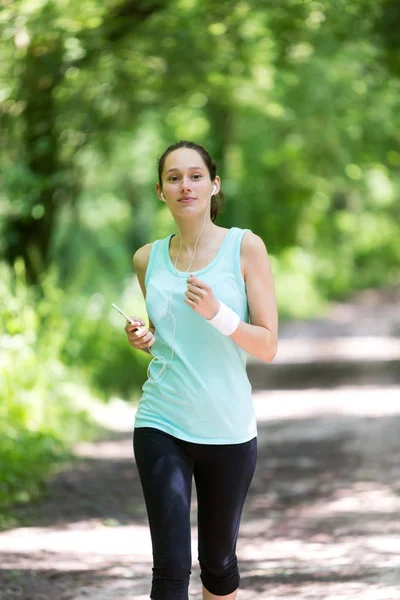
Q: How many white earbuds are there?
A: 2